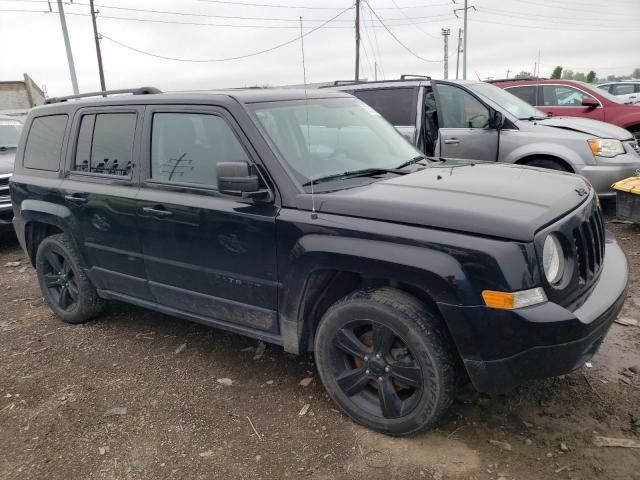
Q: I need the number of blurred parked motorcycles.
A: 0